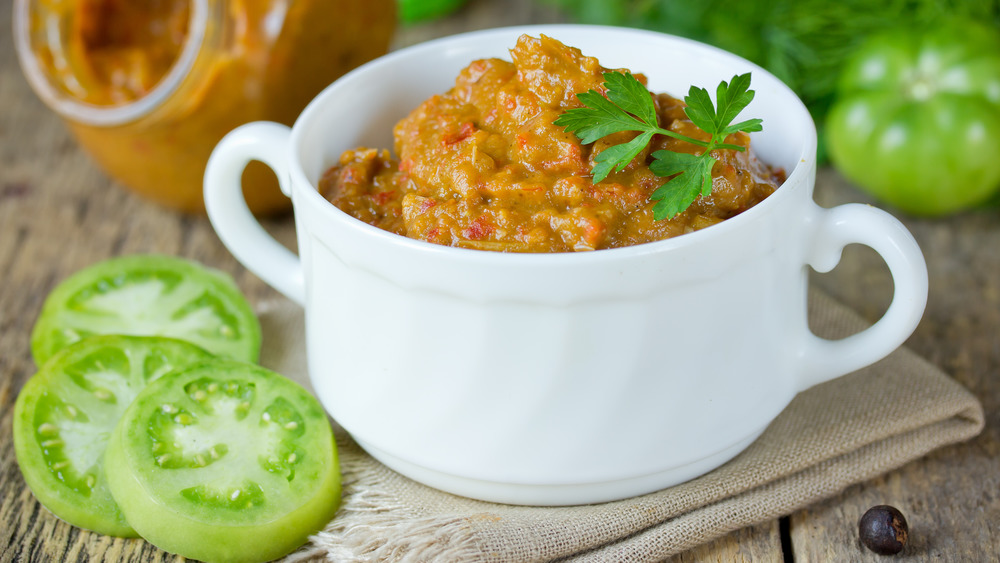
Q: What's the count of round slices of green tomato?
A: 3